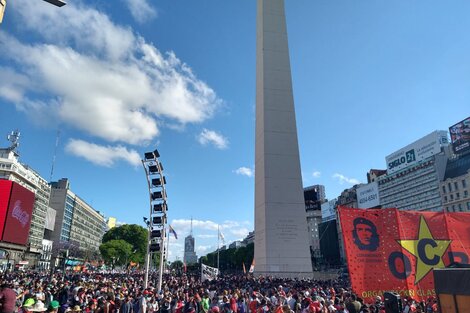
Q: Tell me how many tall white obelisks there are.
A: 1